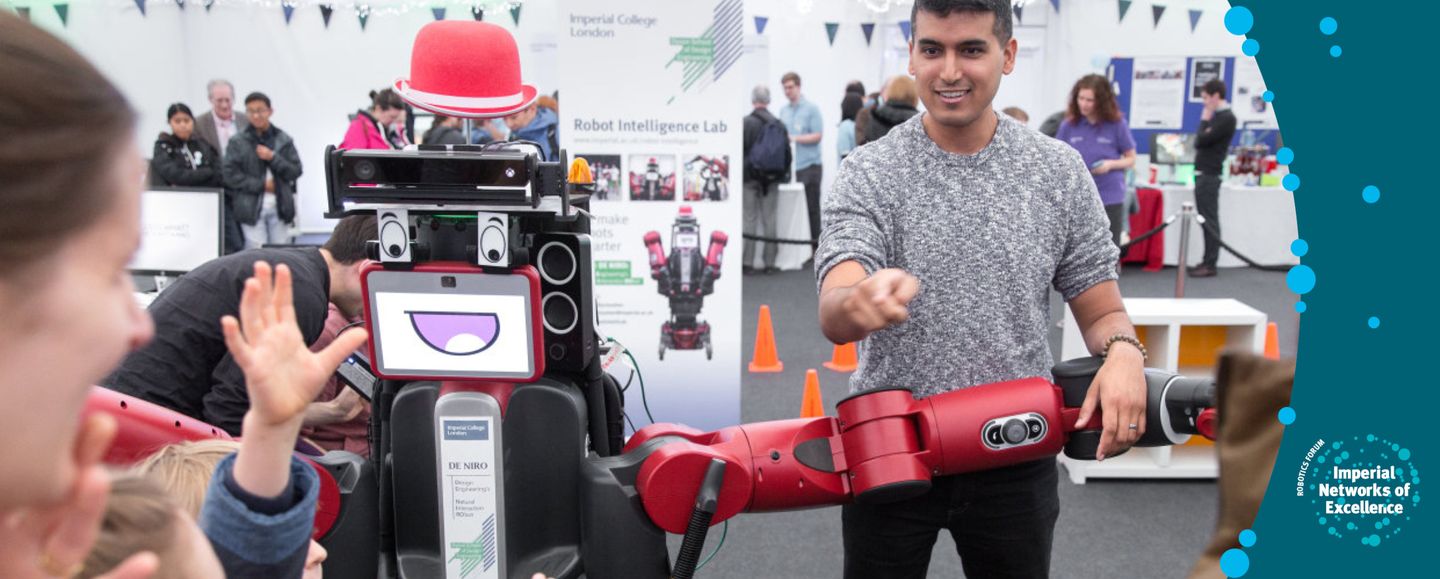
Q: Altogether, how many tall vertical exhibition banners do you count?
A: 1